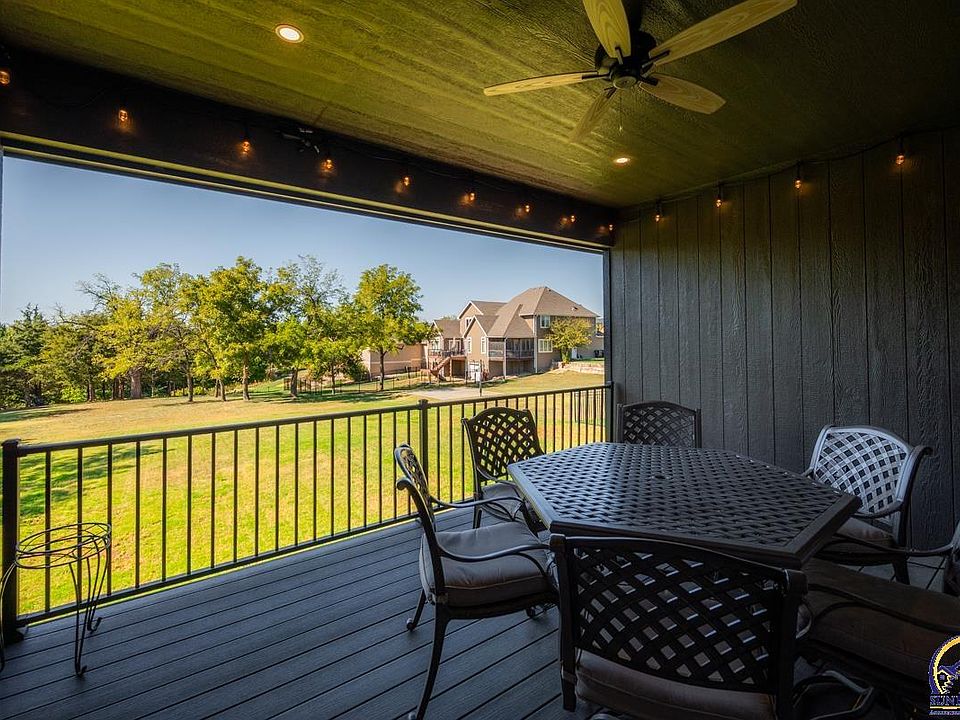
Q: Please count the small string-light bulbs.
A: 13